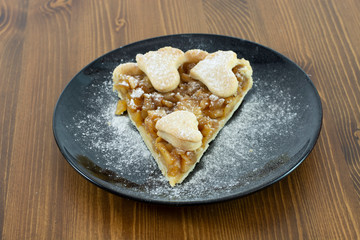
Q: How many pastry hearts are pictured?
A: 3